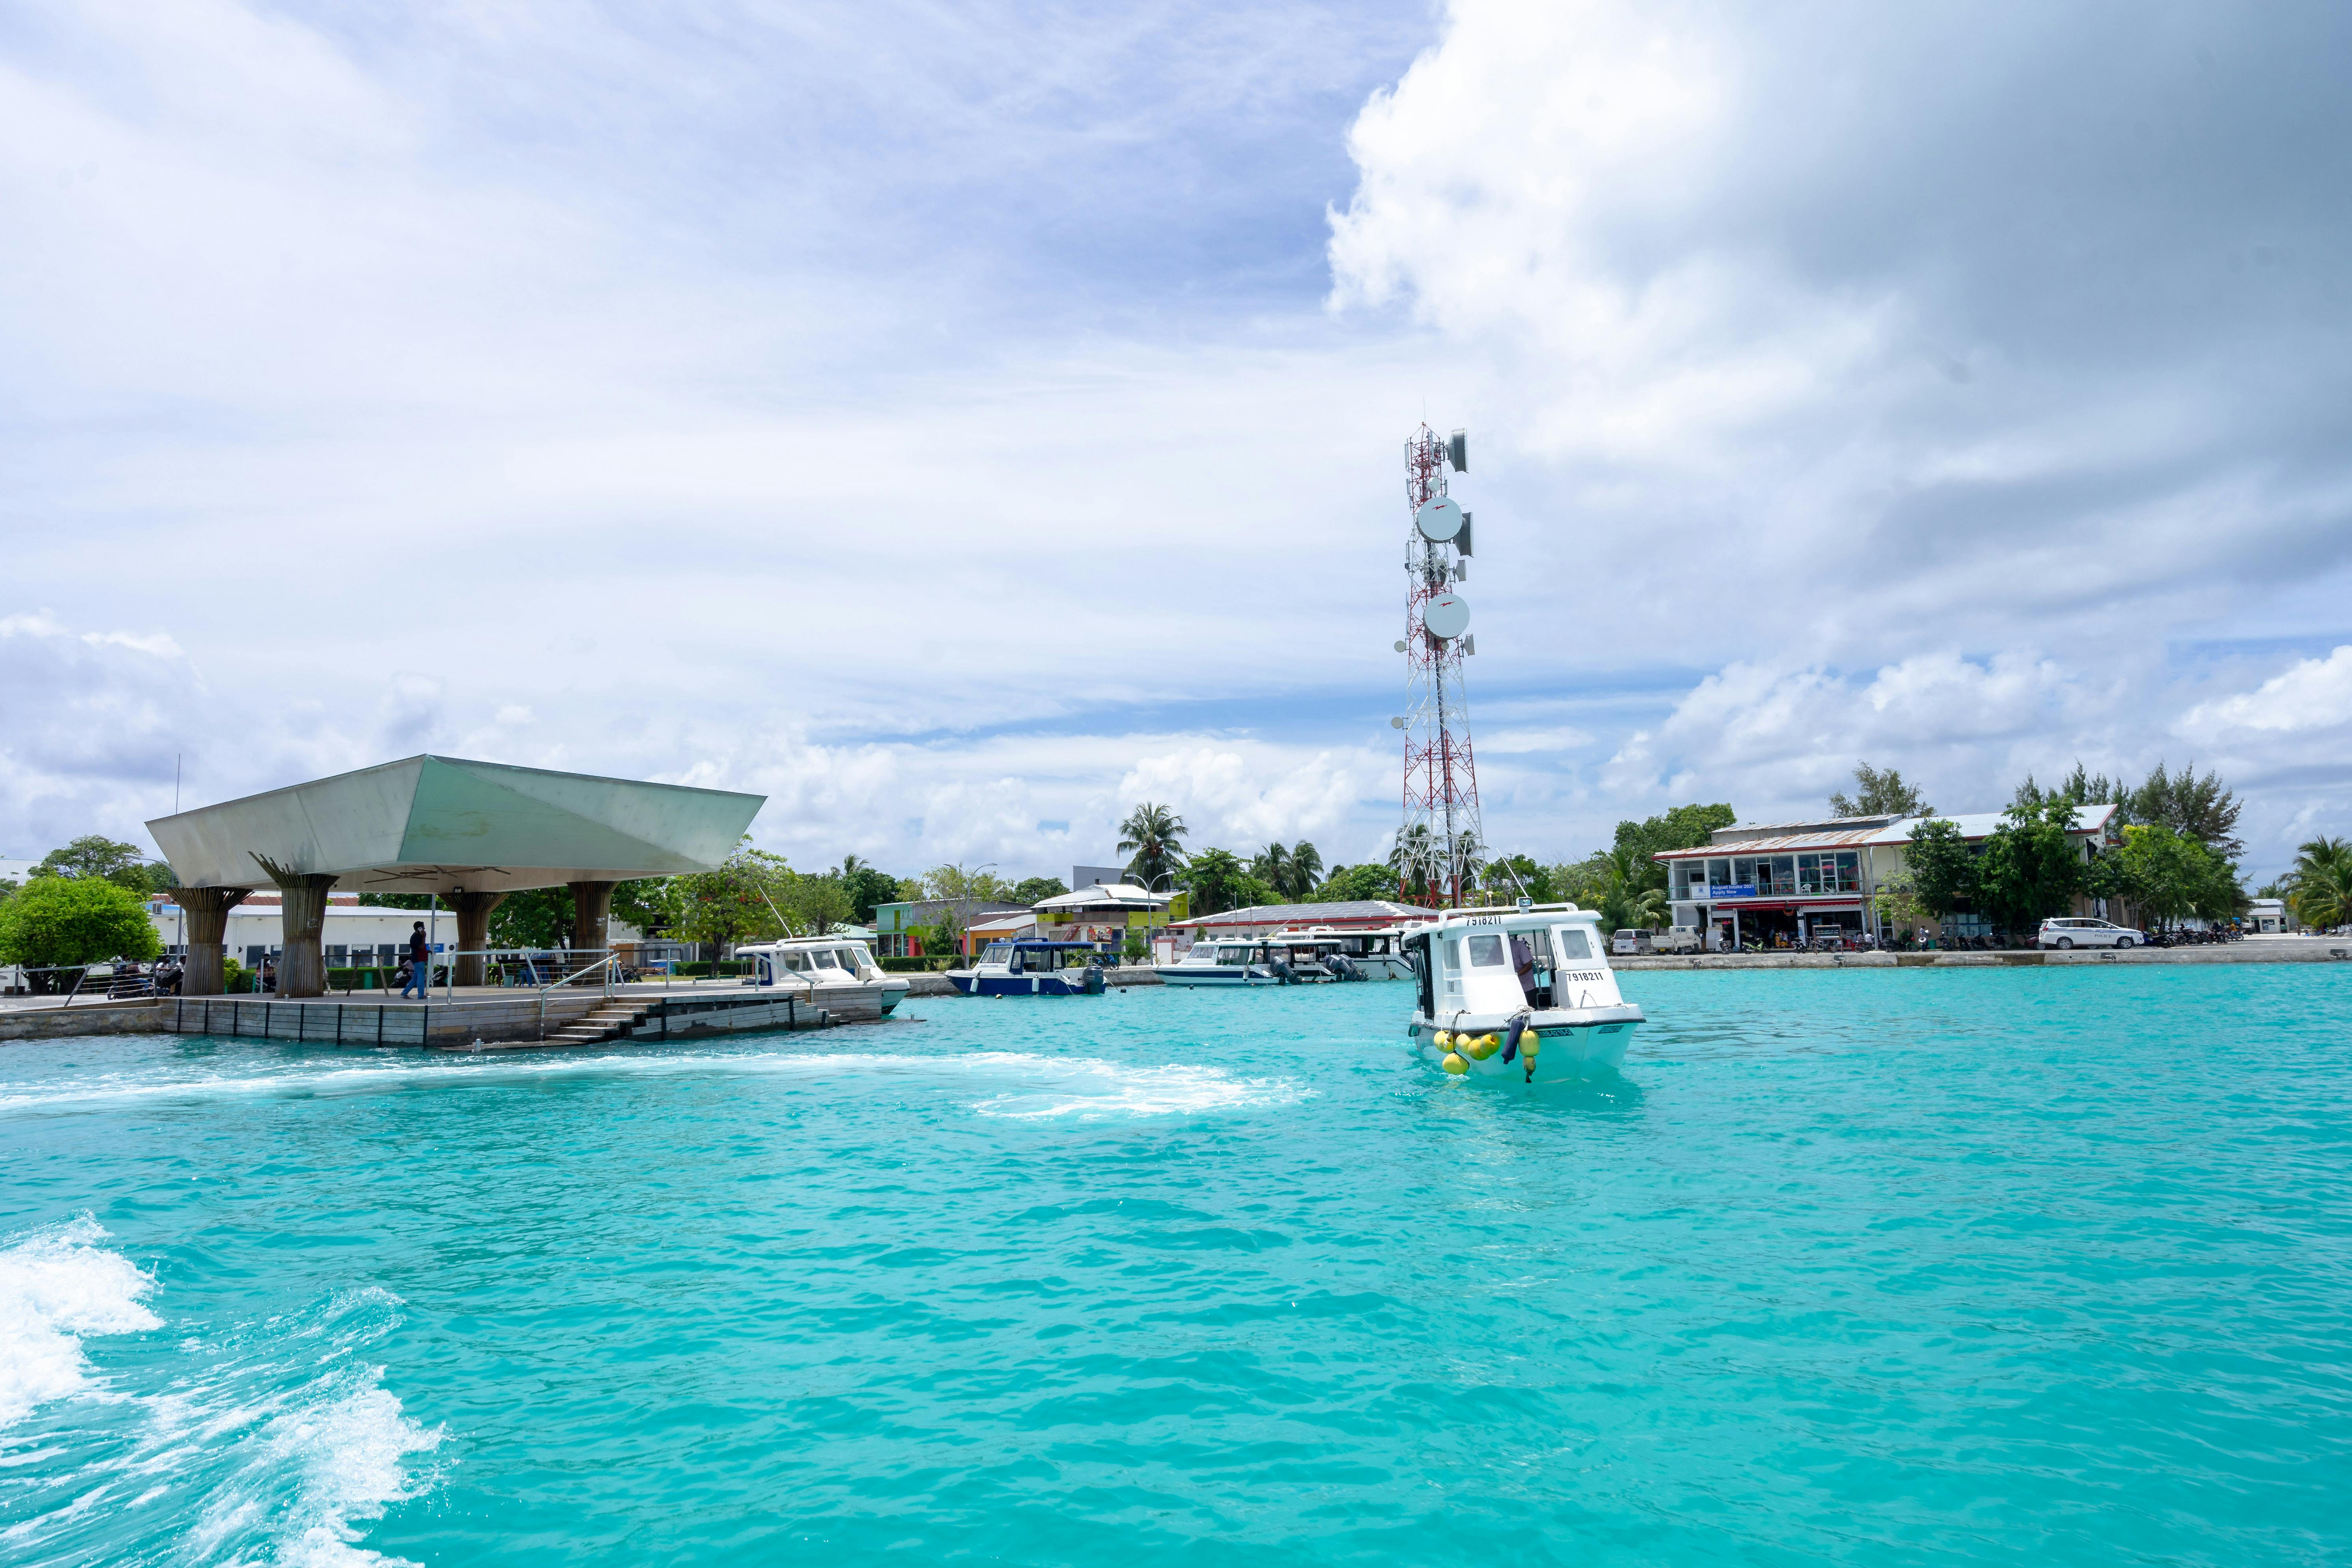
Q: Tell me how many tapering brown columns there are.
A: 4